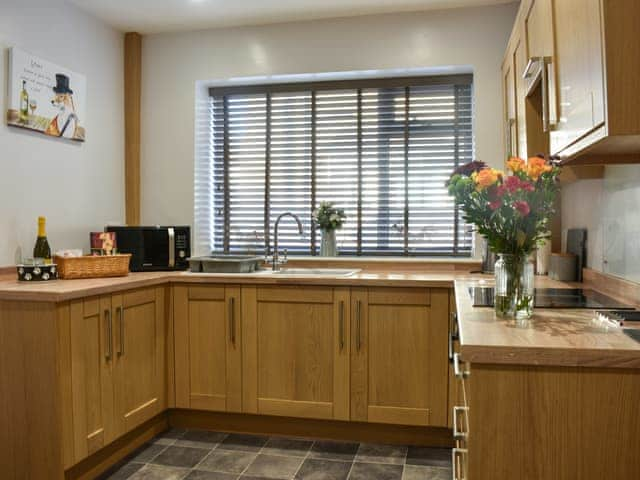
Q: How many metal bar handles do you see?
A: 12